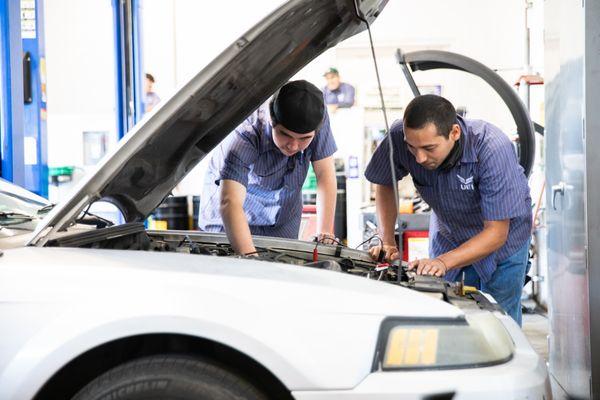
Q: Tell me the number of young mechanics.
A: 2